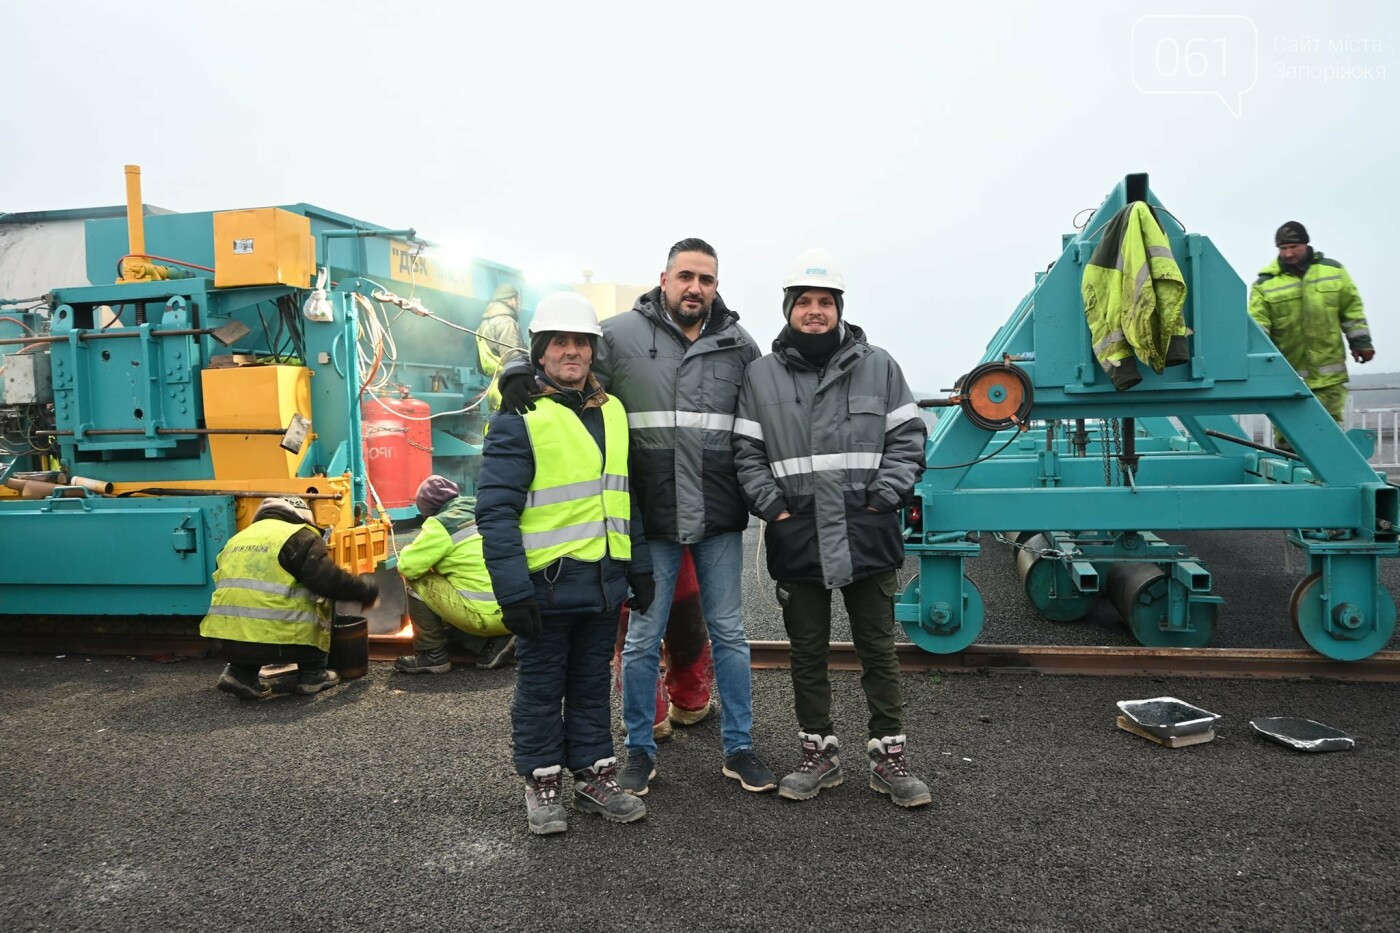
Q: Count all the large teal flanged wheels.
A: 2